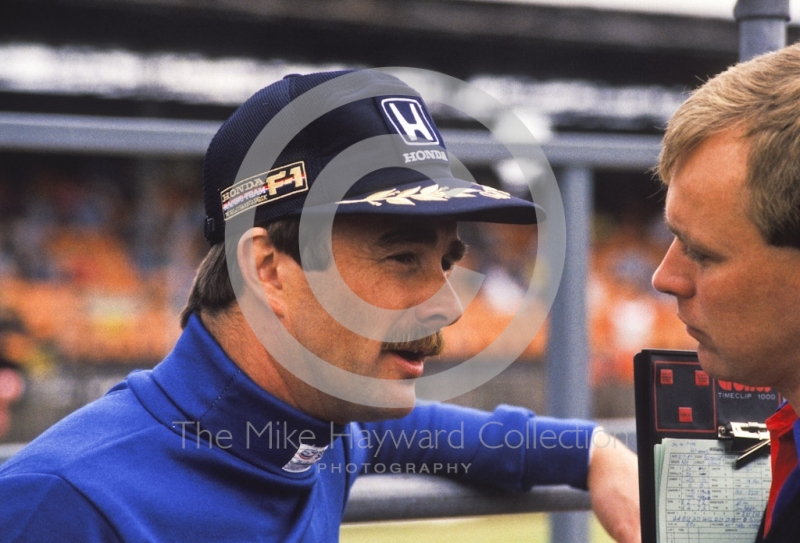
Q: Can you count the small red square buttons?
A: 3